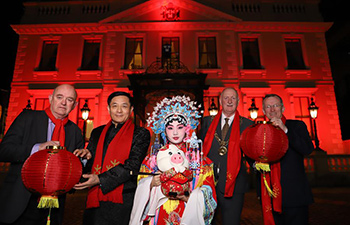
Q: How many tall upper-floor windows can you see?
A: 7